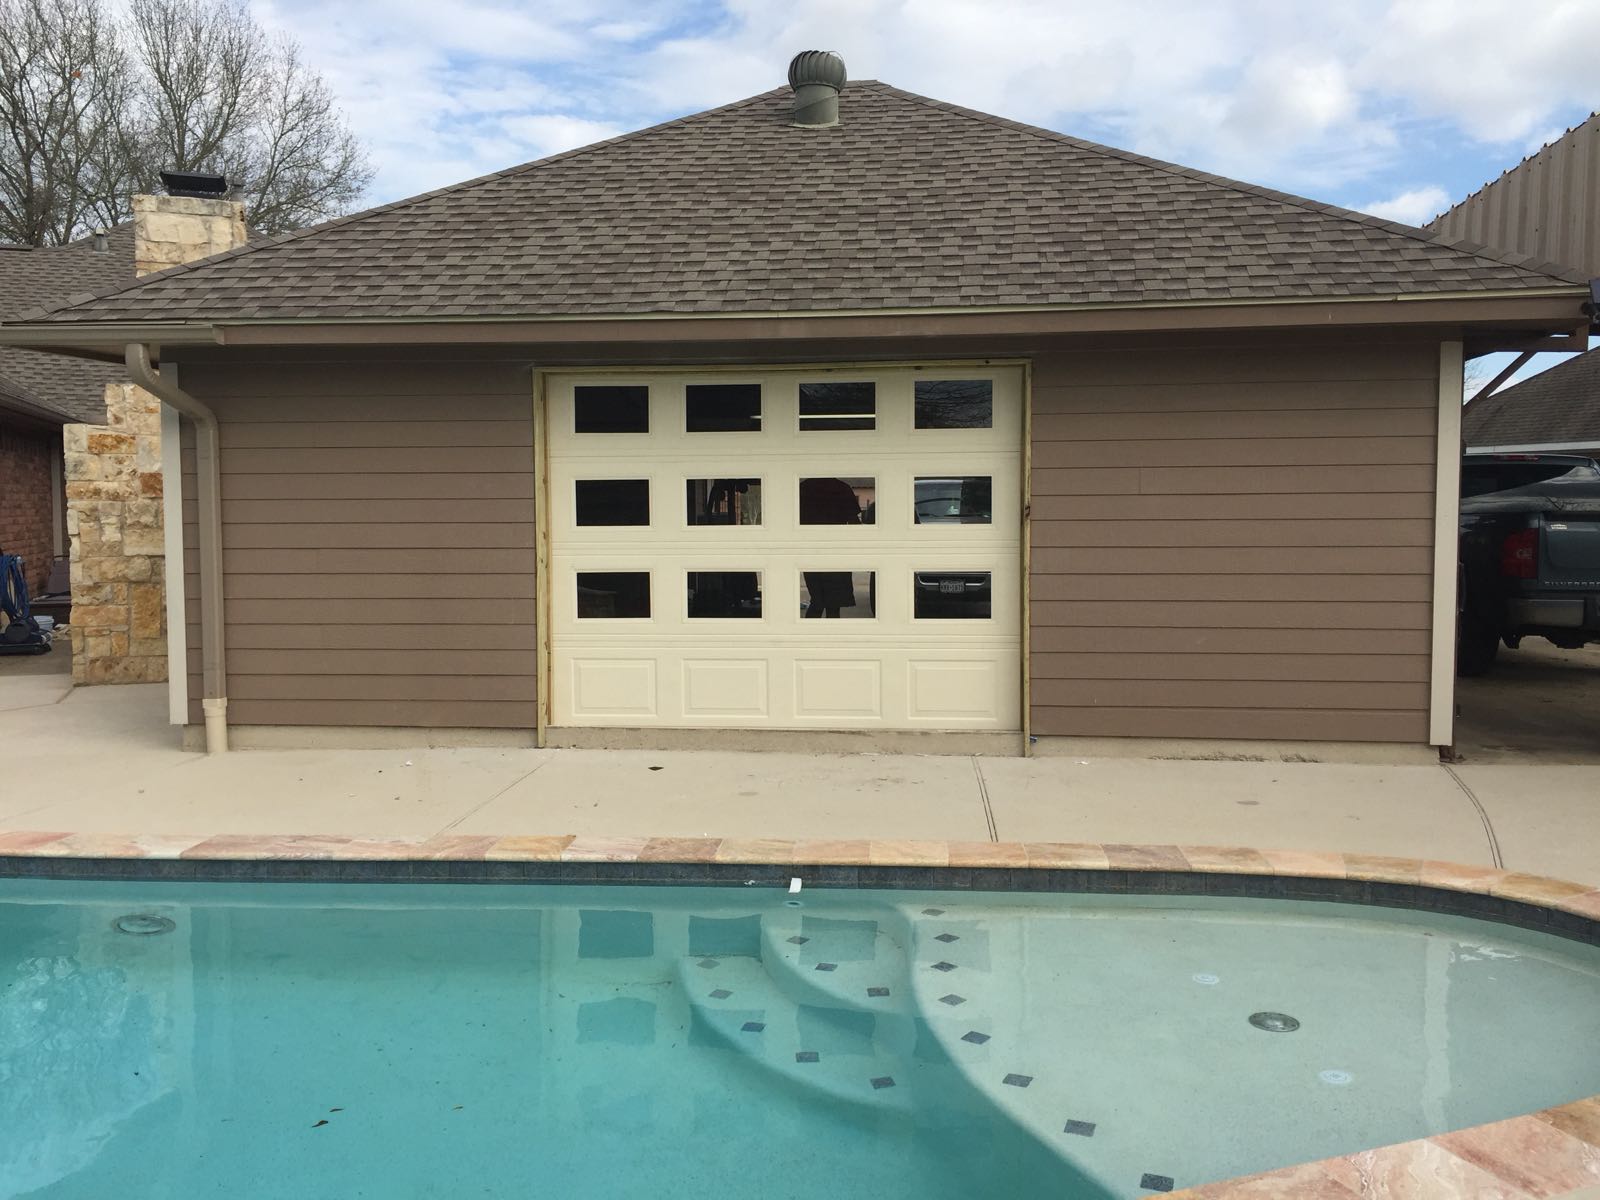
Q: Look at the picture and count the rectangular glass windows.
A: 12